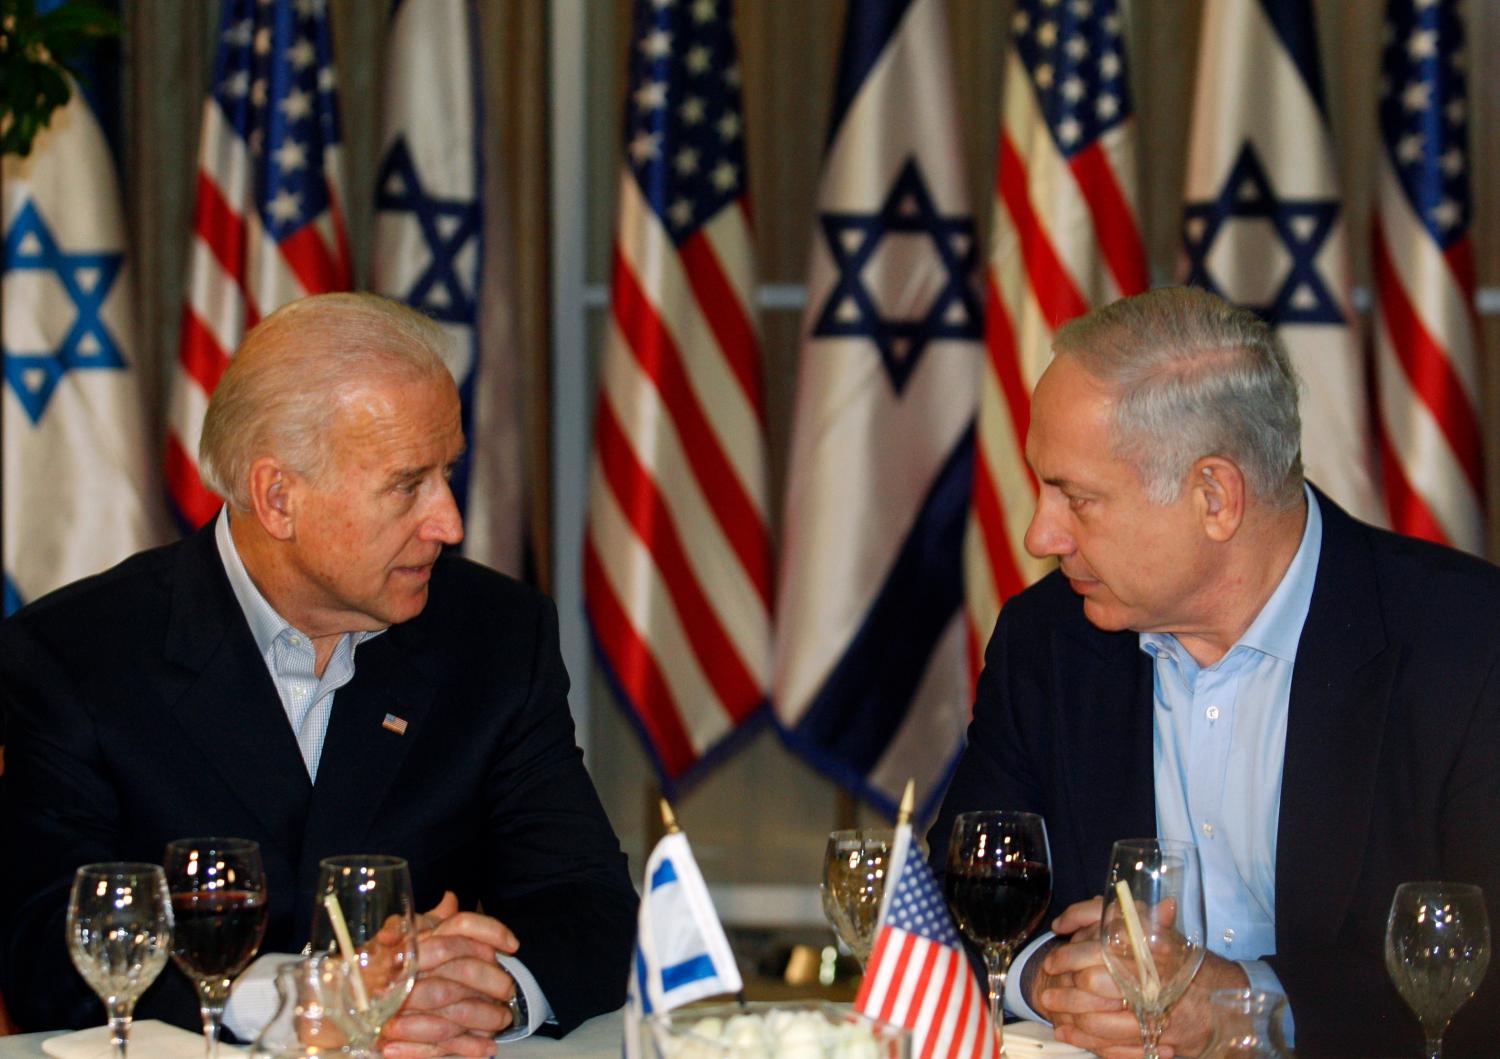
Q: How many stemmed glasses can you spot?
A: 7